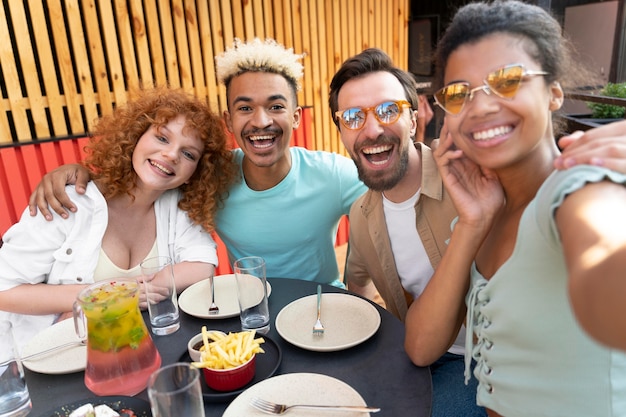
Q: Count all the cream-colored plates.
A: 4